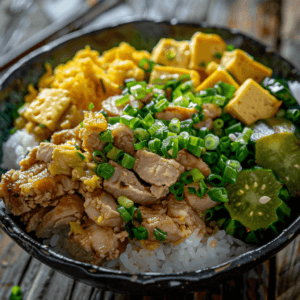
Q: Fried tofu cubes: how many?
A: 6